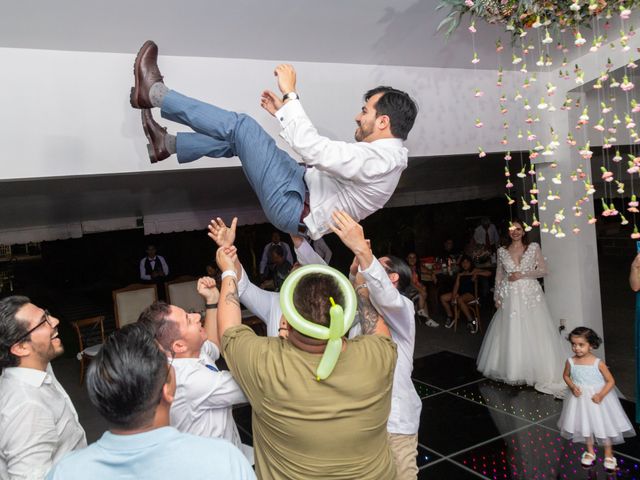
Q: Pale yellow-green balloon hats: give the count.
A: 1